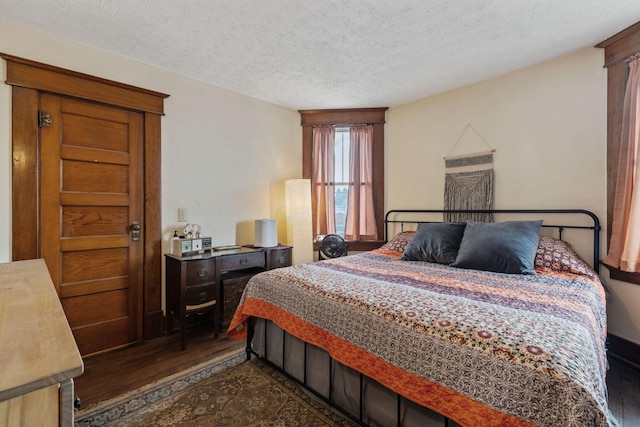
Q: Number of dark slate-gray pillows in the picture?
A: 2